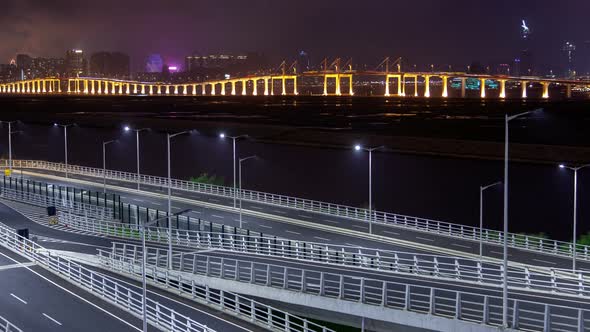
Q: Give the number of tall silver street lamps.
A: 12